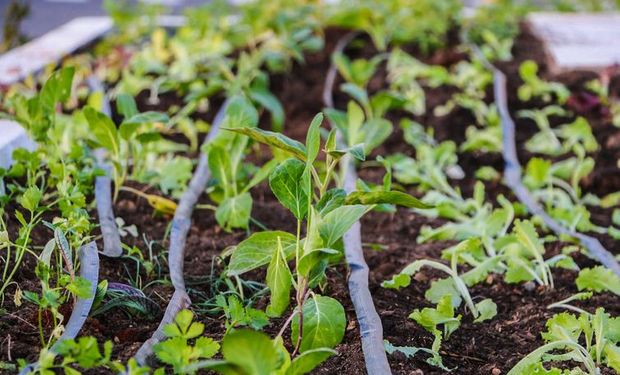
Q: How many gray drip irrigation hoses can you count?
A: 4